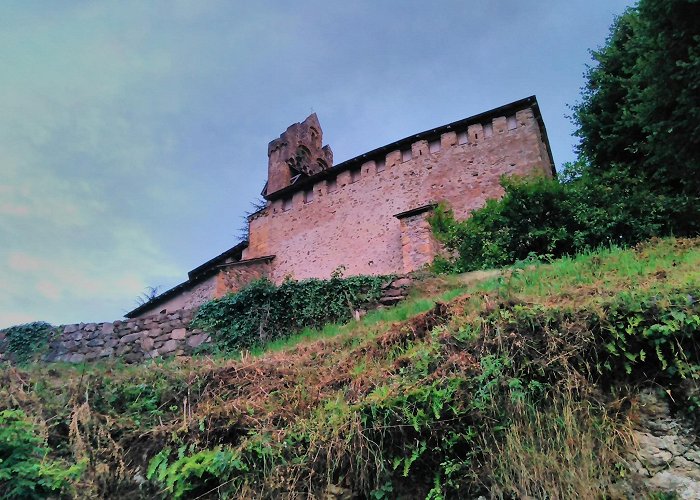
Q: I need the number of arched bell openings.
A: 3